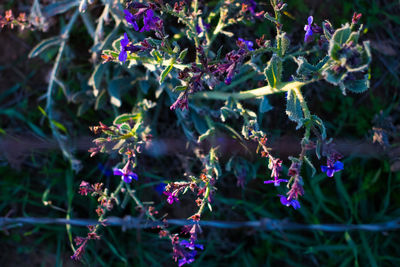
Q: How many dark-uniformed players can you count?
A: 0